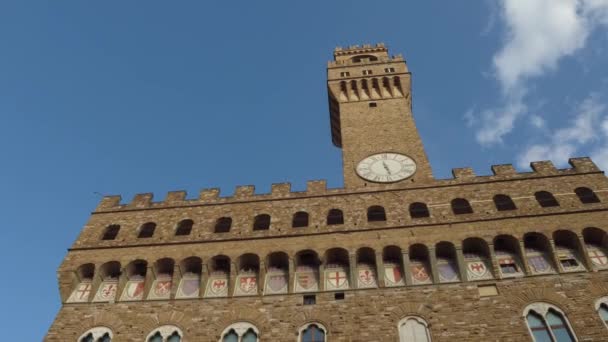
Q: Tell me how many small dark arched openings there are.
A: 13